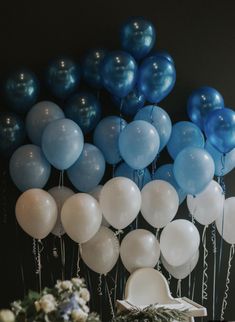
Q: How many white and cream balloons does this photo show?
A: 12